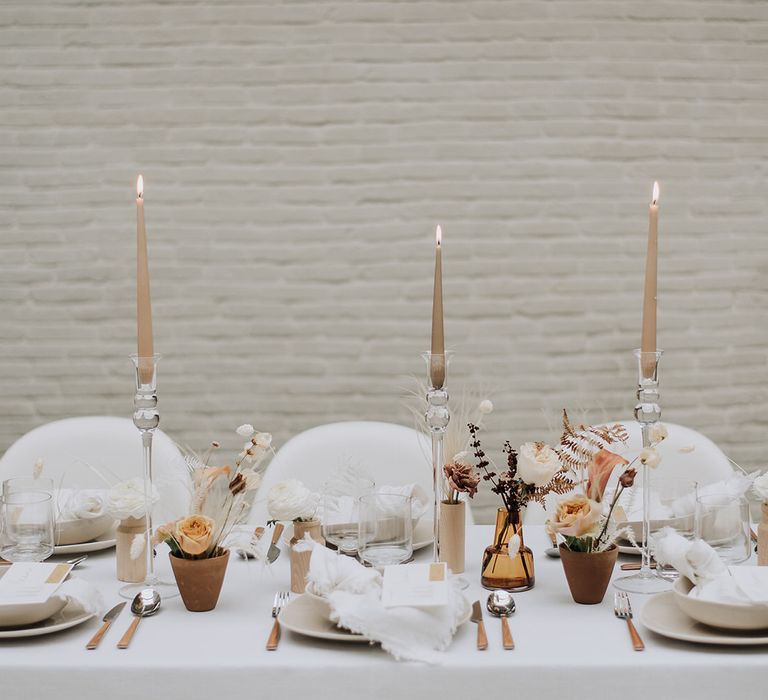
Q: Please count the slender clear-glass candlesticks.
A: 3